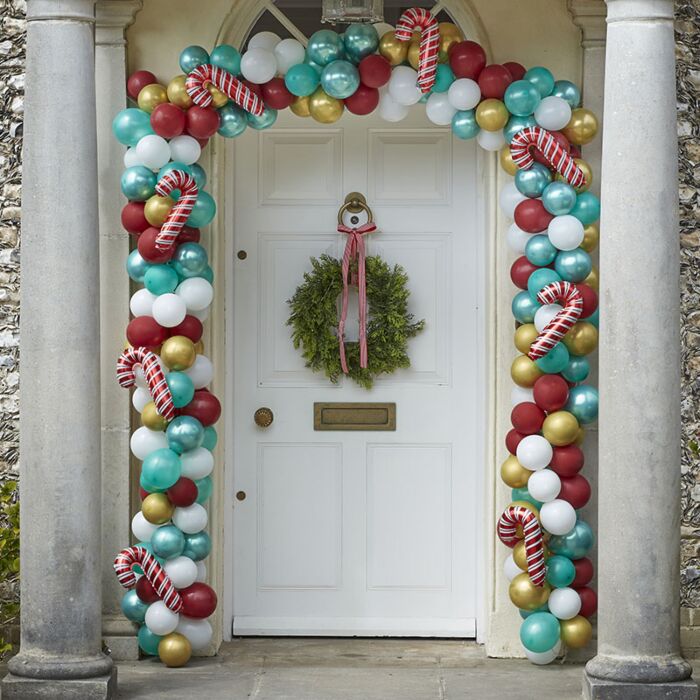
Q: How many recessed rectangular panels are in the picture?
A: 6